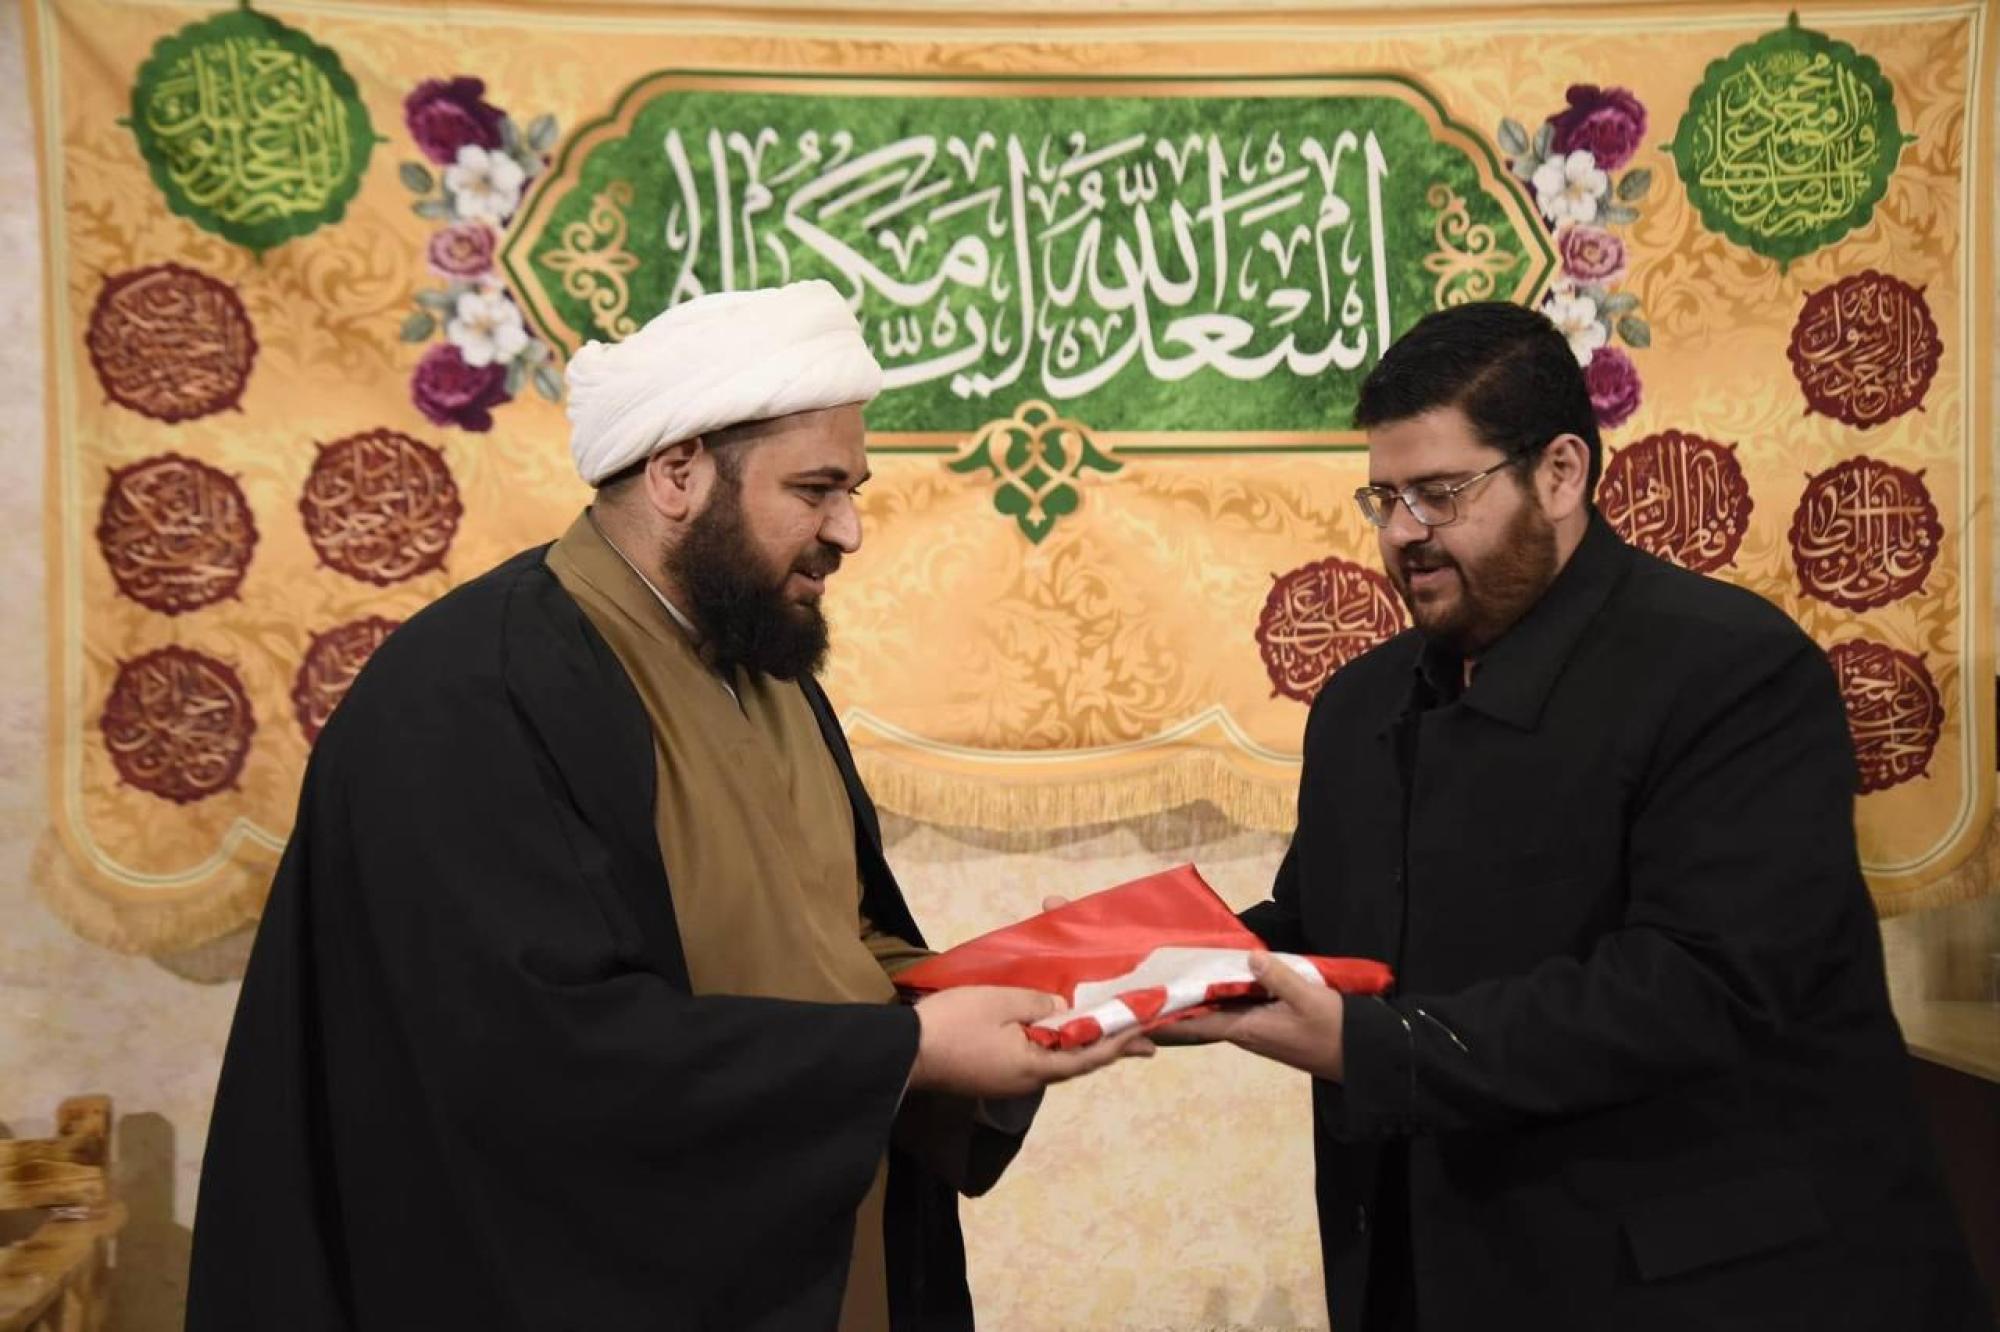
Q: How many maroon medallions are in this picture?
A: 10